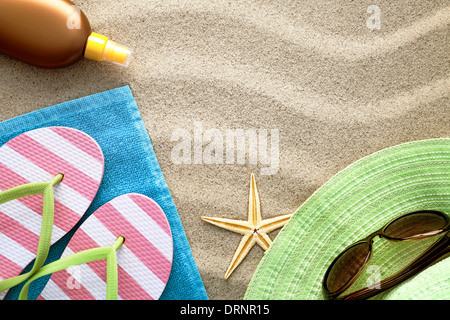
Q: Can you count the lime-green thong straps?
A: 2